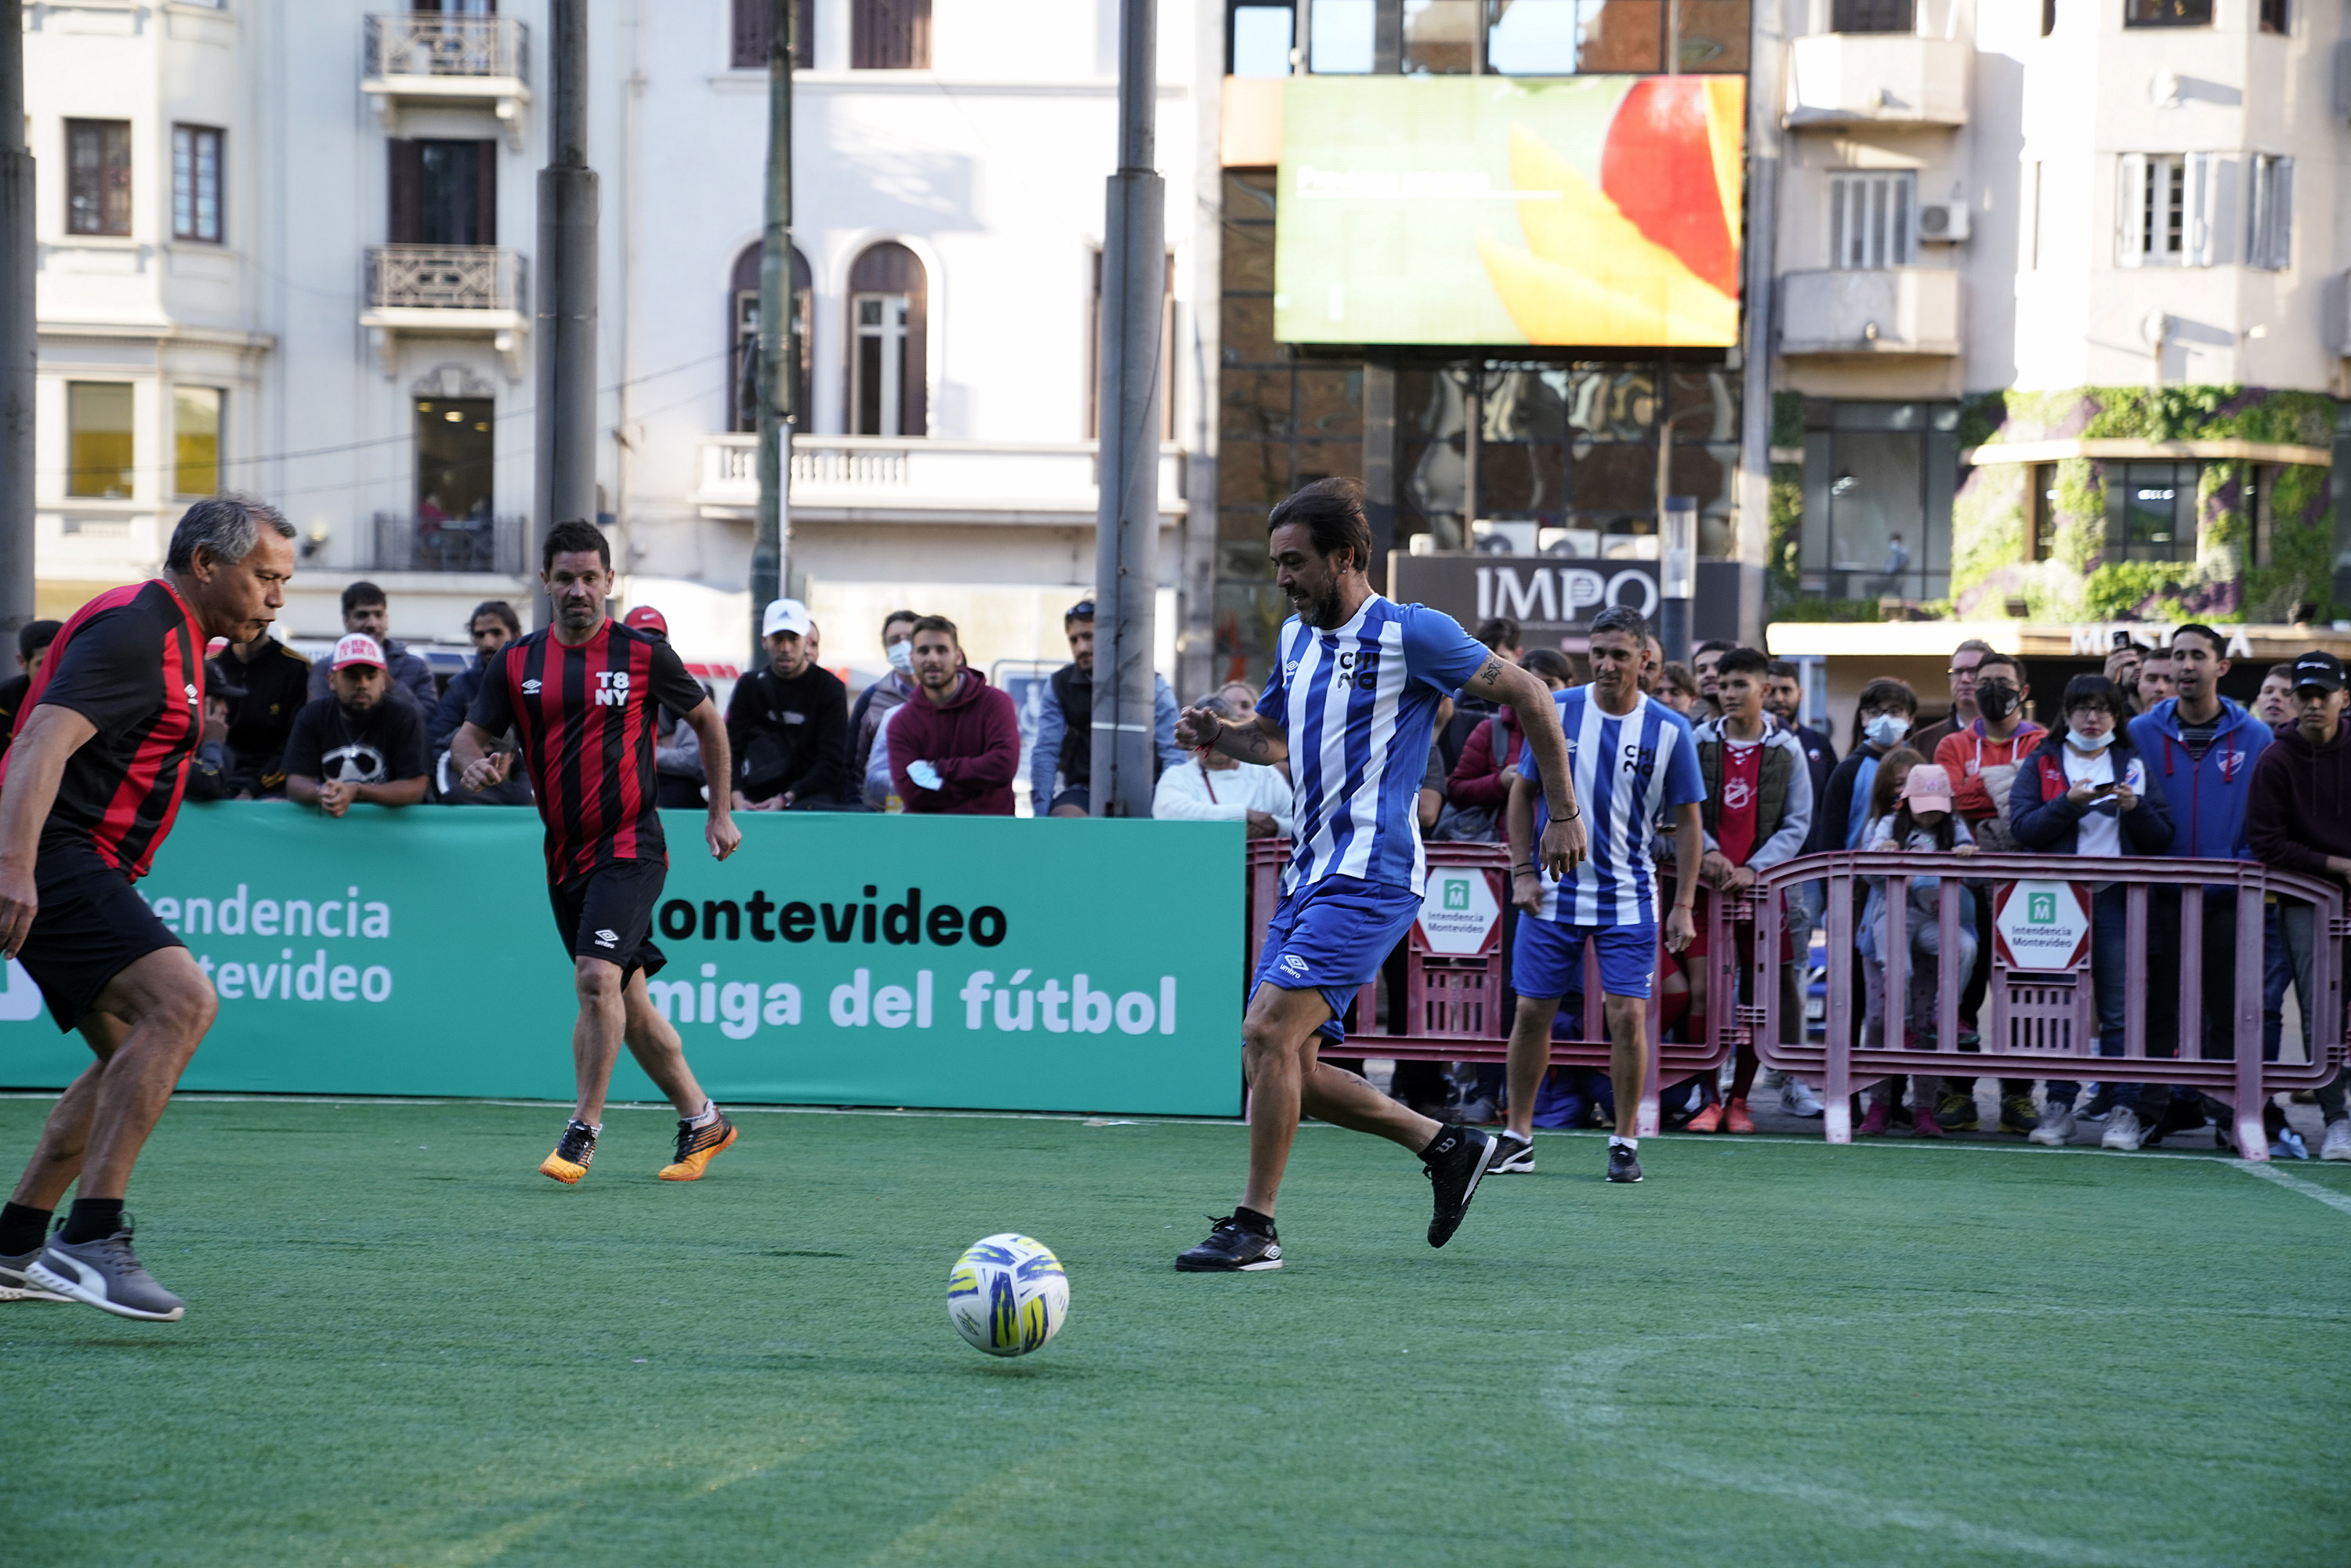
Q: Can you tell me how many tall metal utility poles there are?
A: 4